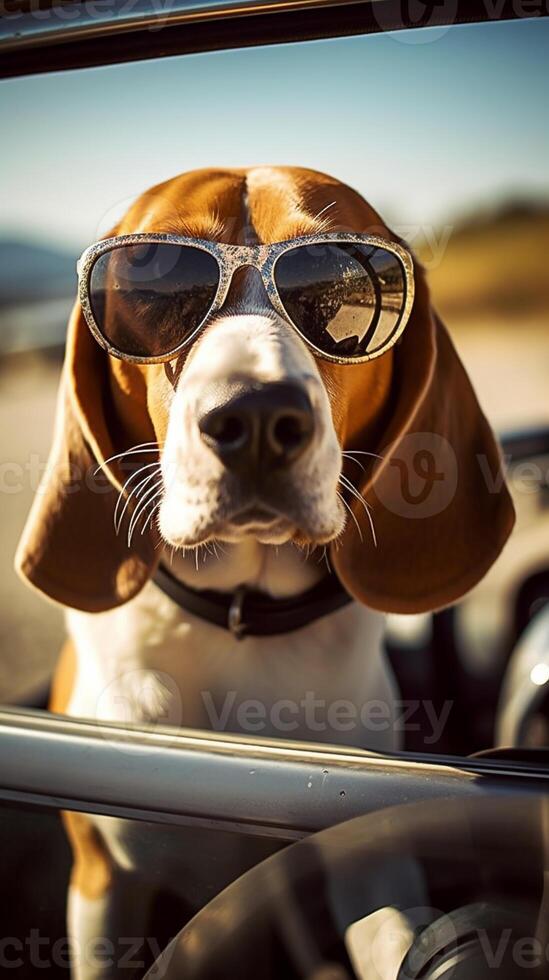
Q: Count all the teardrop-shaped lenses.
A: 2